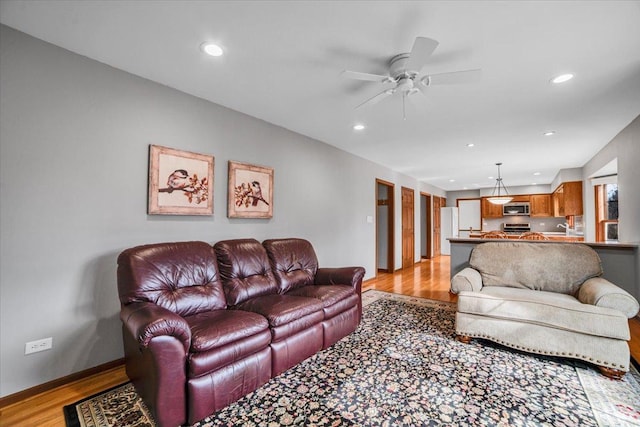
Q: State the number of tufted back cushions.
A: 3